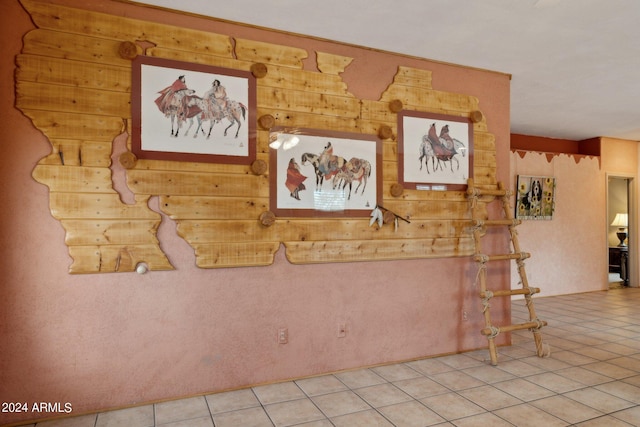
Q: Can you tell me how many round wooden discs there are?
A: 11